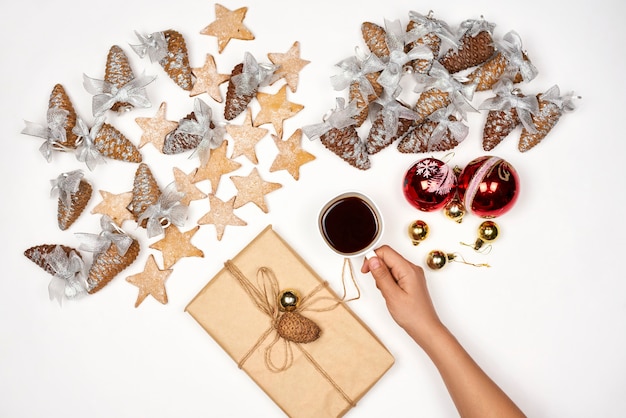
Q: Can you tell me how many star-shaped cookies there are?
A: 14